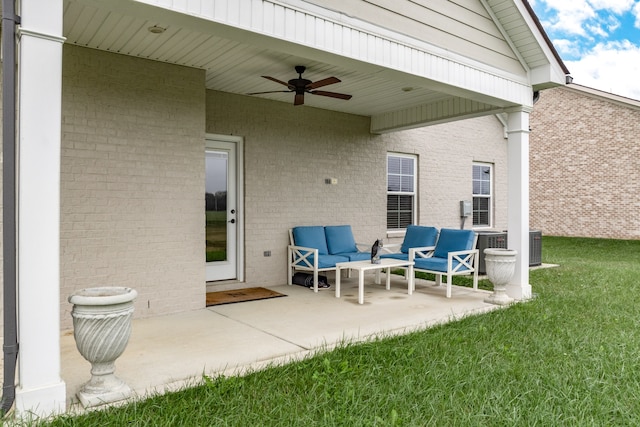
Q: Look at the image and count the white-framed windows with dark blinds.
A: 2